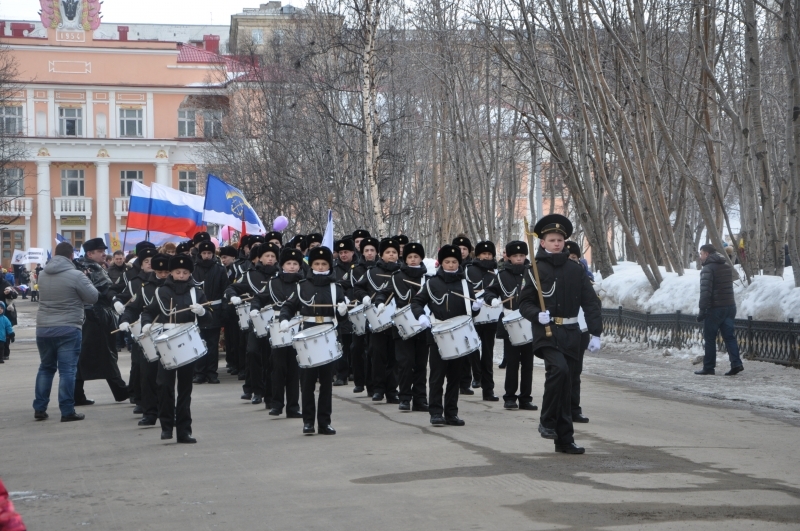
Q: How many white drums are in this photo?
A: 13